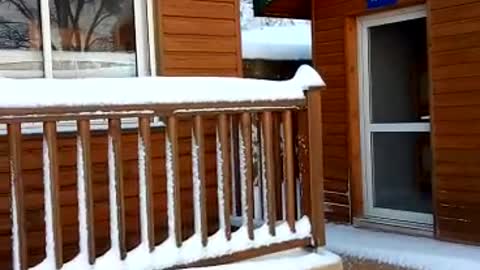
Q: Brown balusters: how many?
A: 11